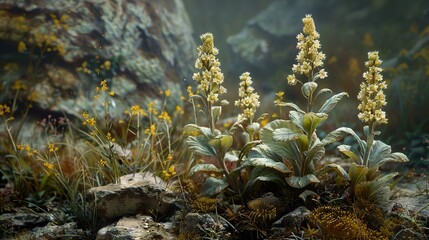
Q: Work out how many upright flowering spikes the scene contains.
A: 4